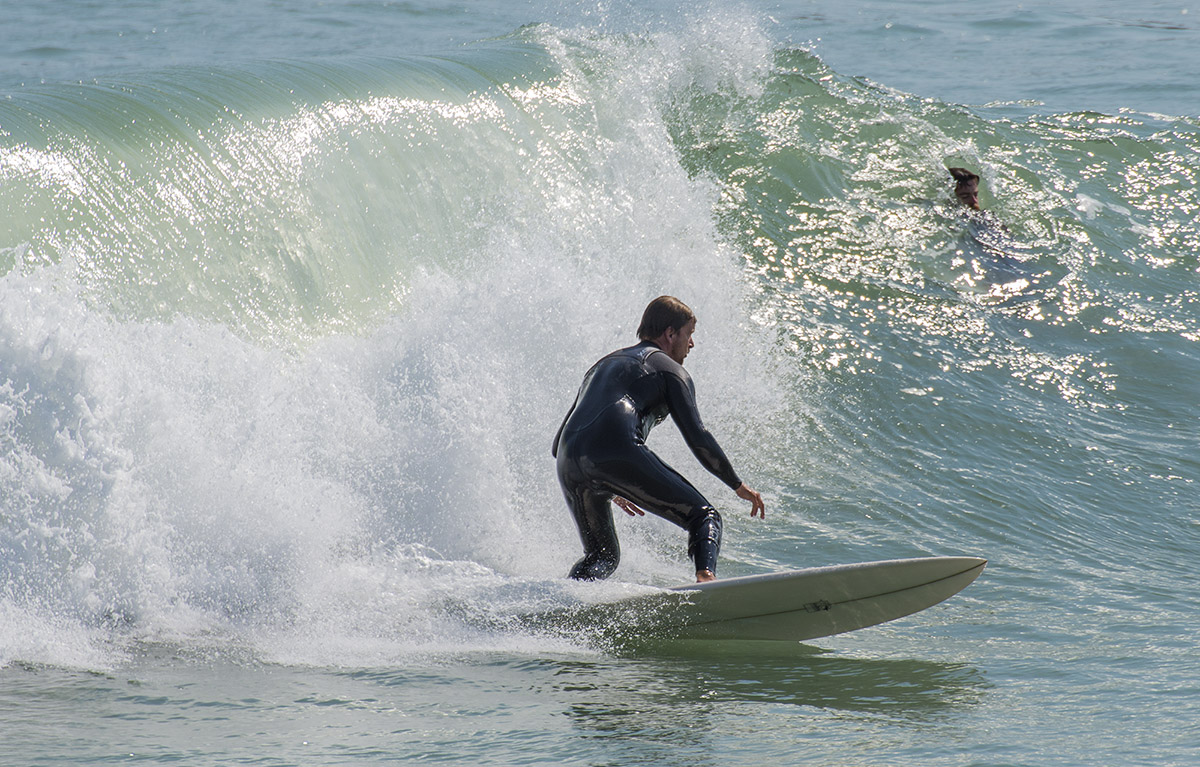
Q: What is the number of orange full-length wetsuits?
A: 0